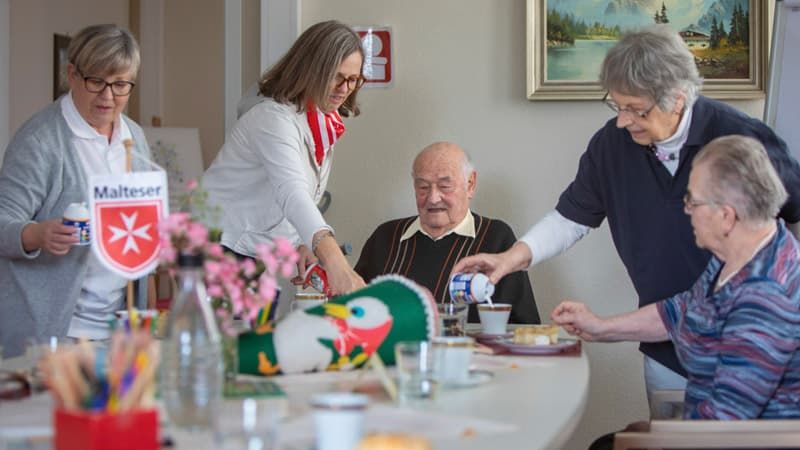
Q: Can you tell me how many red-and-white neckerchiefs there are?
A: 1